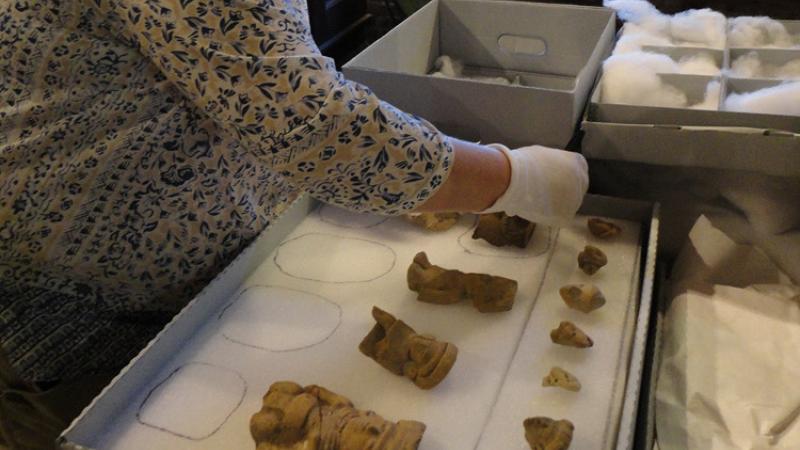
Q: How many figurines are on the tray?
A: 11